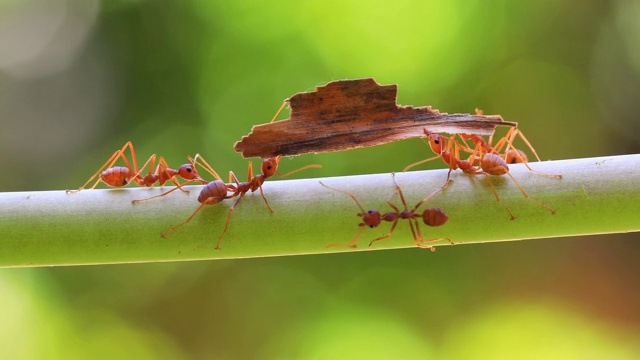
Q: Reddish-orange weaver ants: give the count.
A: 5